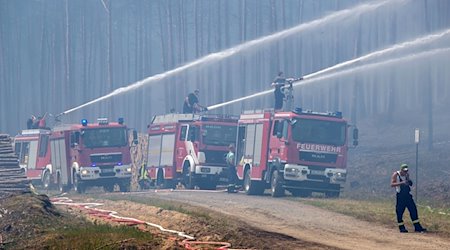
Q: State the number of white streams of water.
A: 3